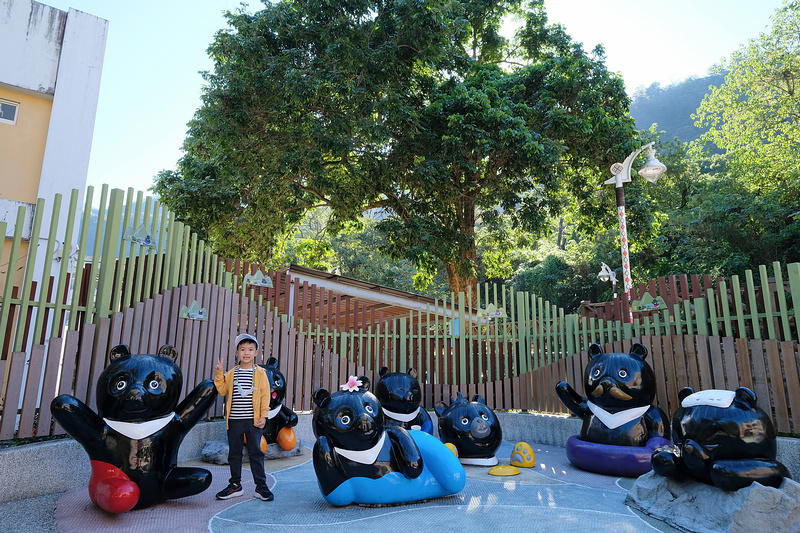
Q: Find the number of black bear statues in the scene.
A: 7